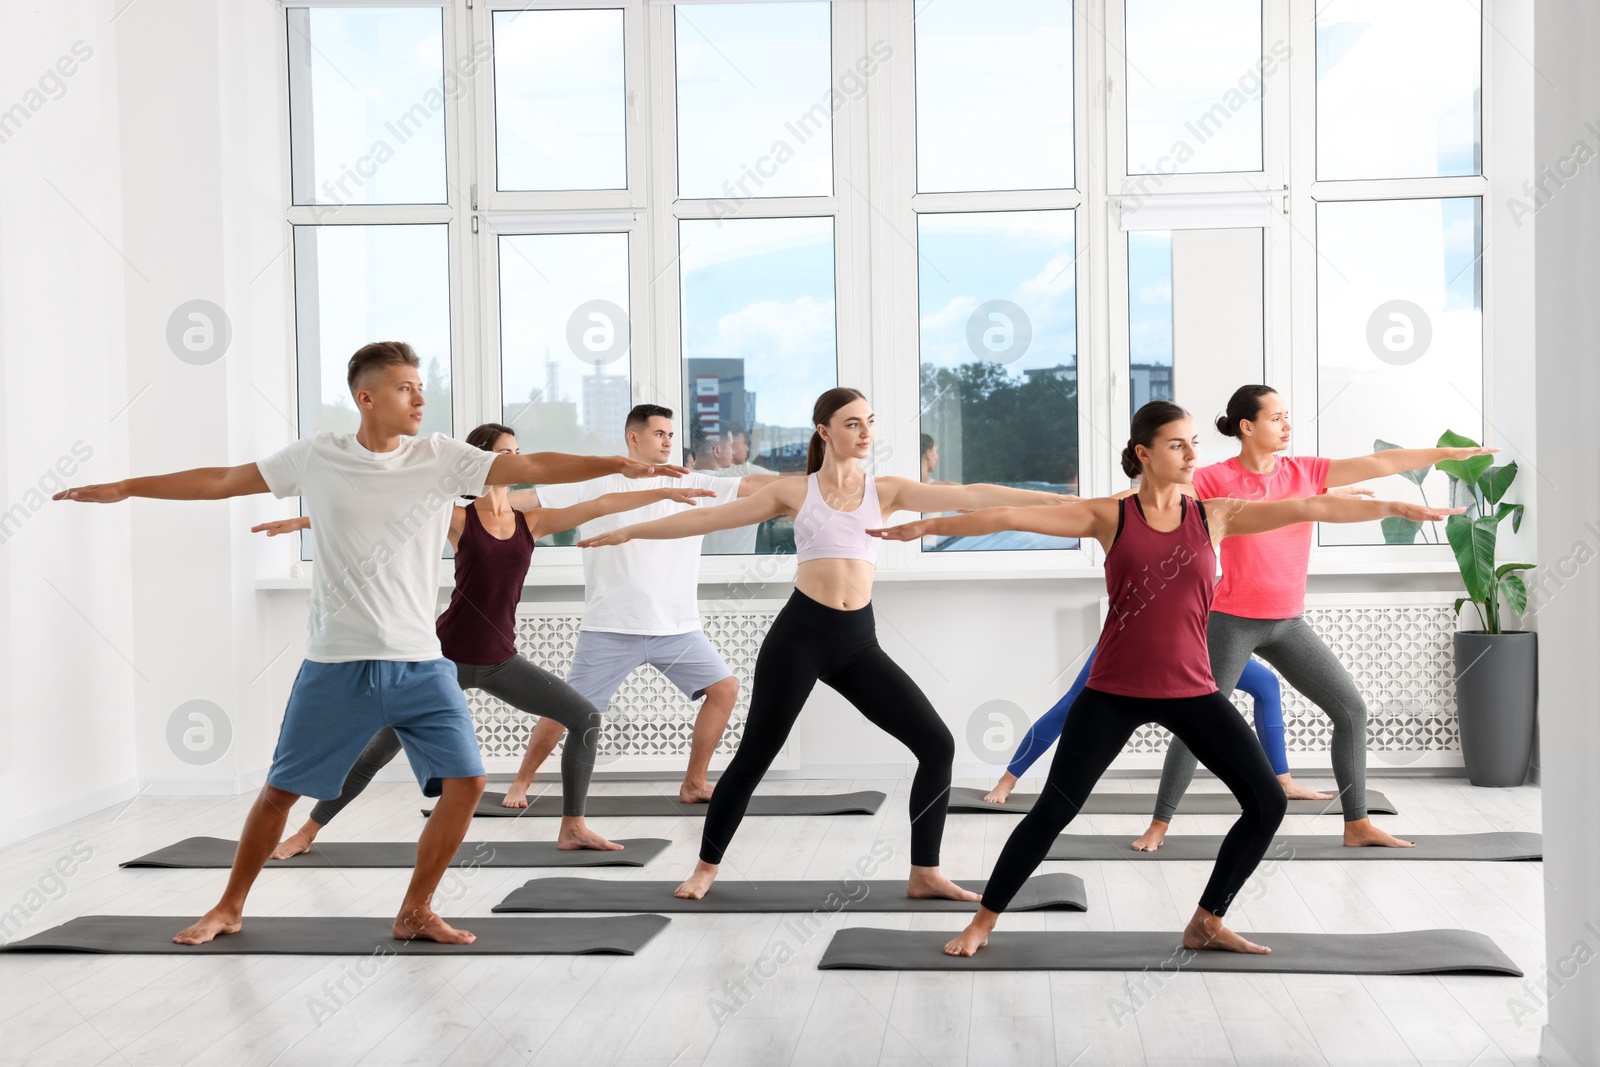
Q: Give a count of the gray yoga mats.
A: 7